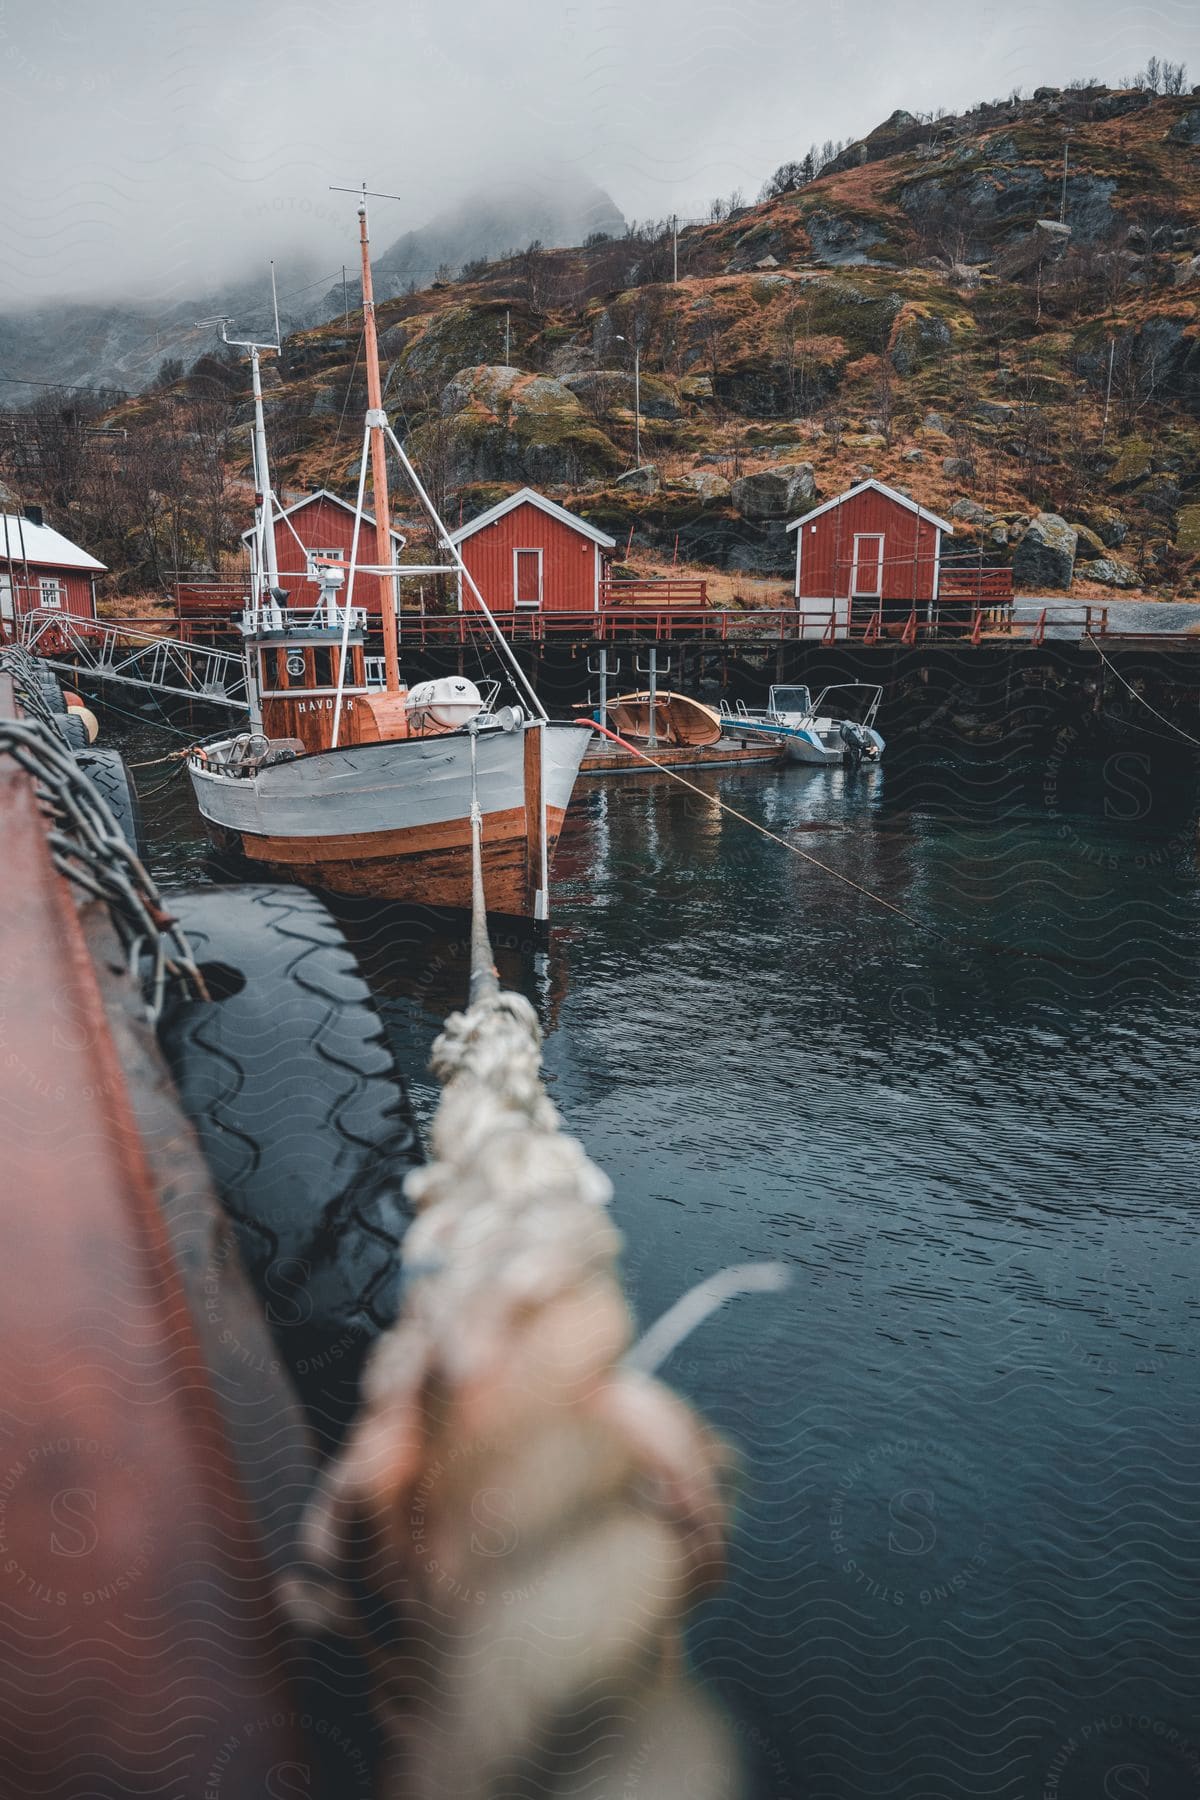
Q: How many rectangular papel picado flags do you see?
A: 0